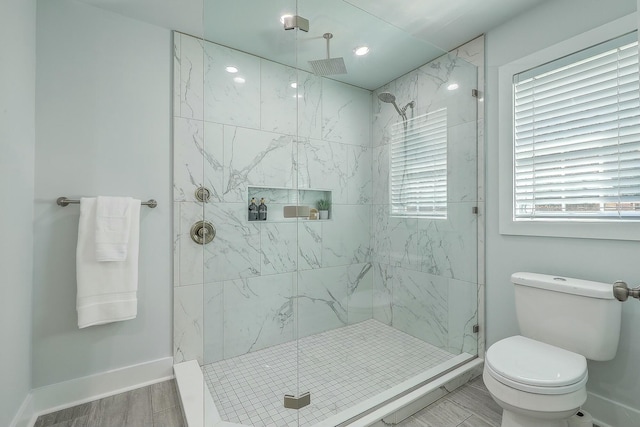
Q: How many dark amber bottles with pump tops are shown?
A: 2